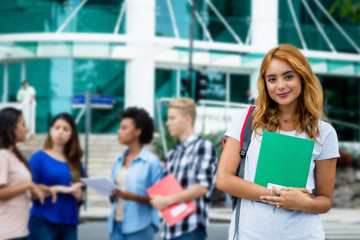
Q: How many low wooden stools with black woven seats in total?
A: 0